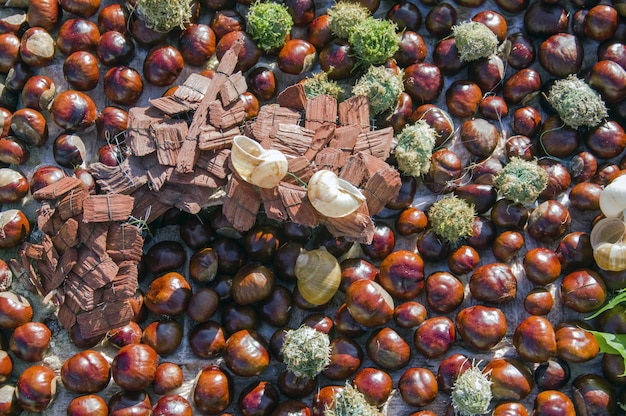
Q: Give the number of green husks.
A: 14